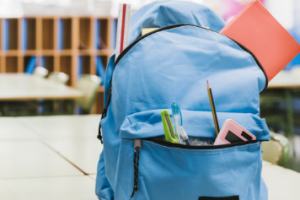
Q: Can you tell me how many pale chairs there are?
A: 4